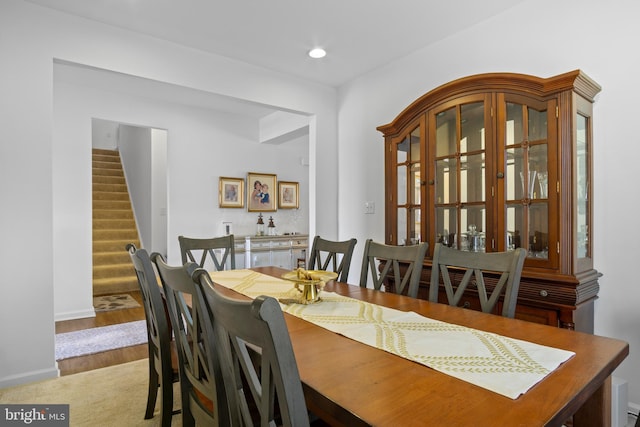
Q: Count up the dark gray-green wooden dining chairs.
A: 7